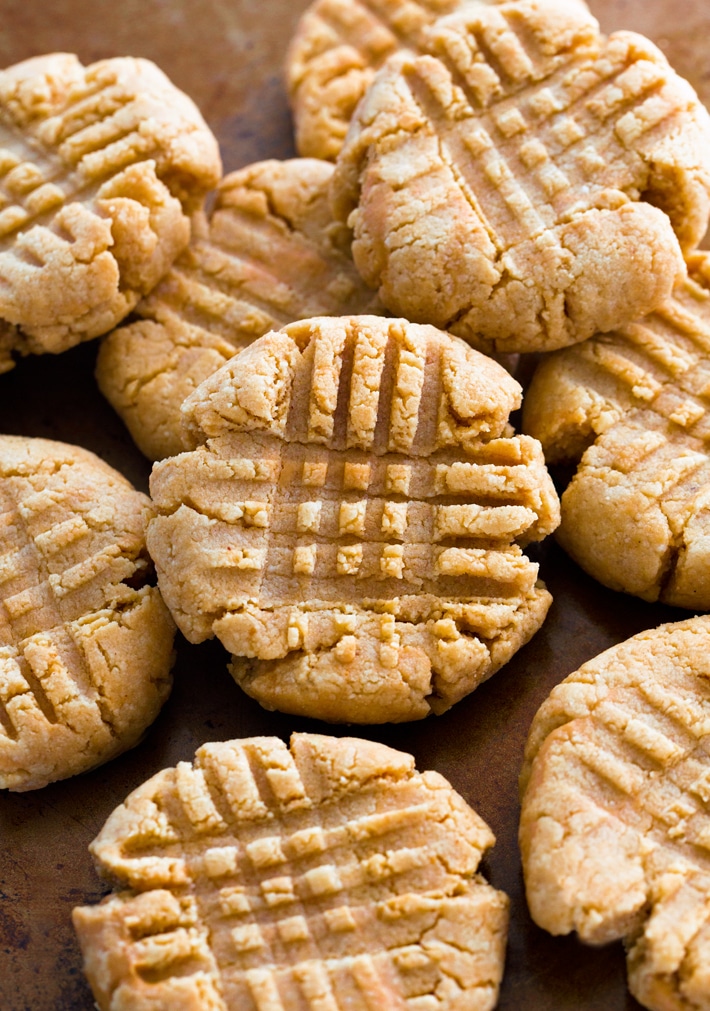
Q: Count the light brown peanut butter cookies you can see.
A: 9